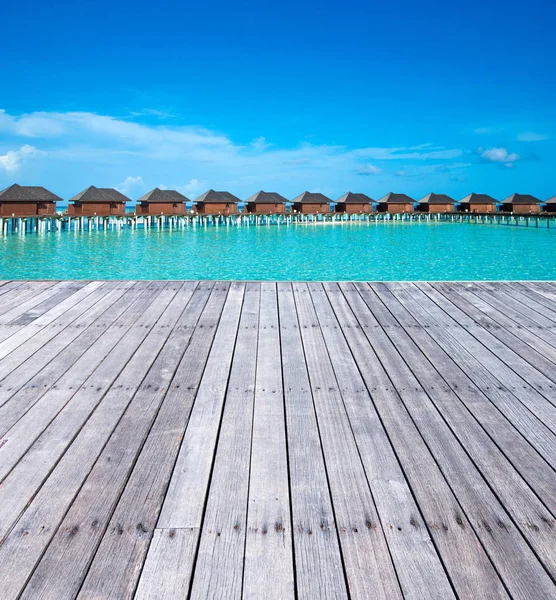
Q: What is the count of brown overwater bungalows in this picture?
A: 12